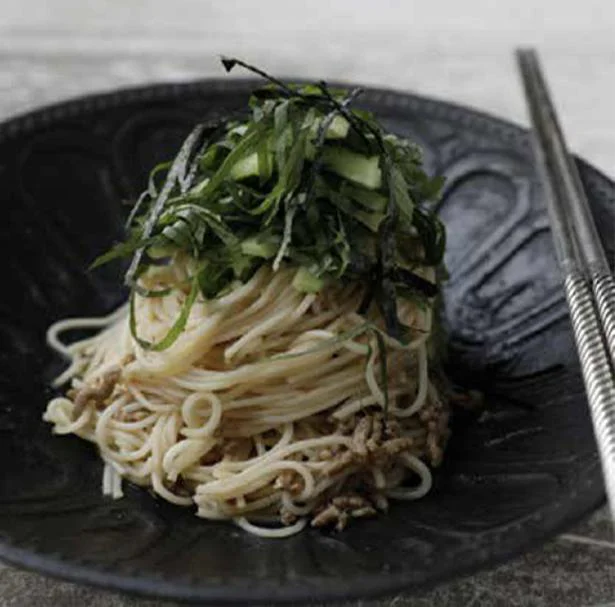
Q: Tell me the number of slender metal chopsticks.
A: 2